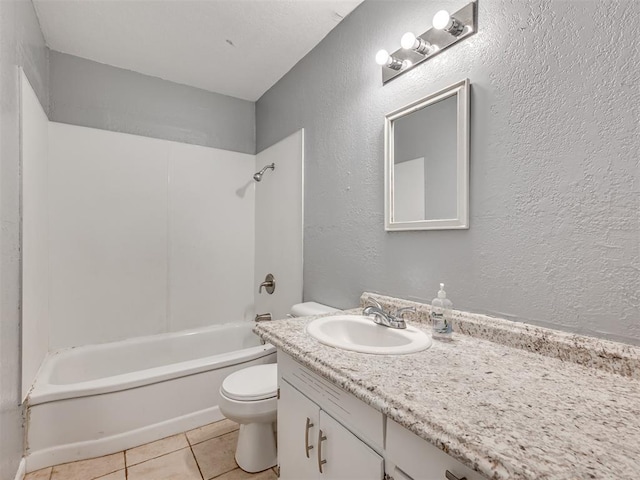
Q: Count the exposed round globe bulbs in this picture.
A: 3